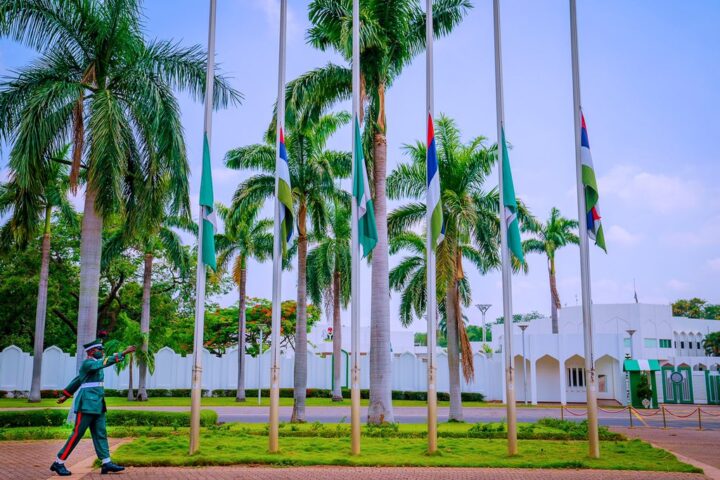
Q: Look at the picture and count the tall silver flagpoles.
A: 6